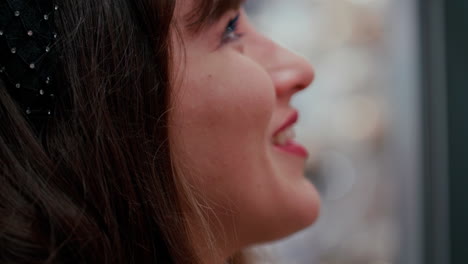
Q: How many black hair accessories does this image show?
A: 1